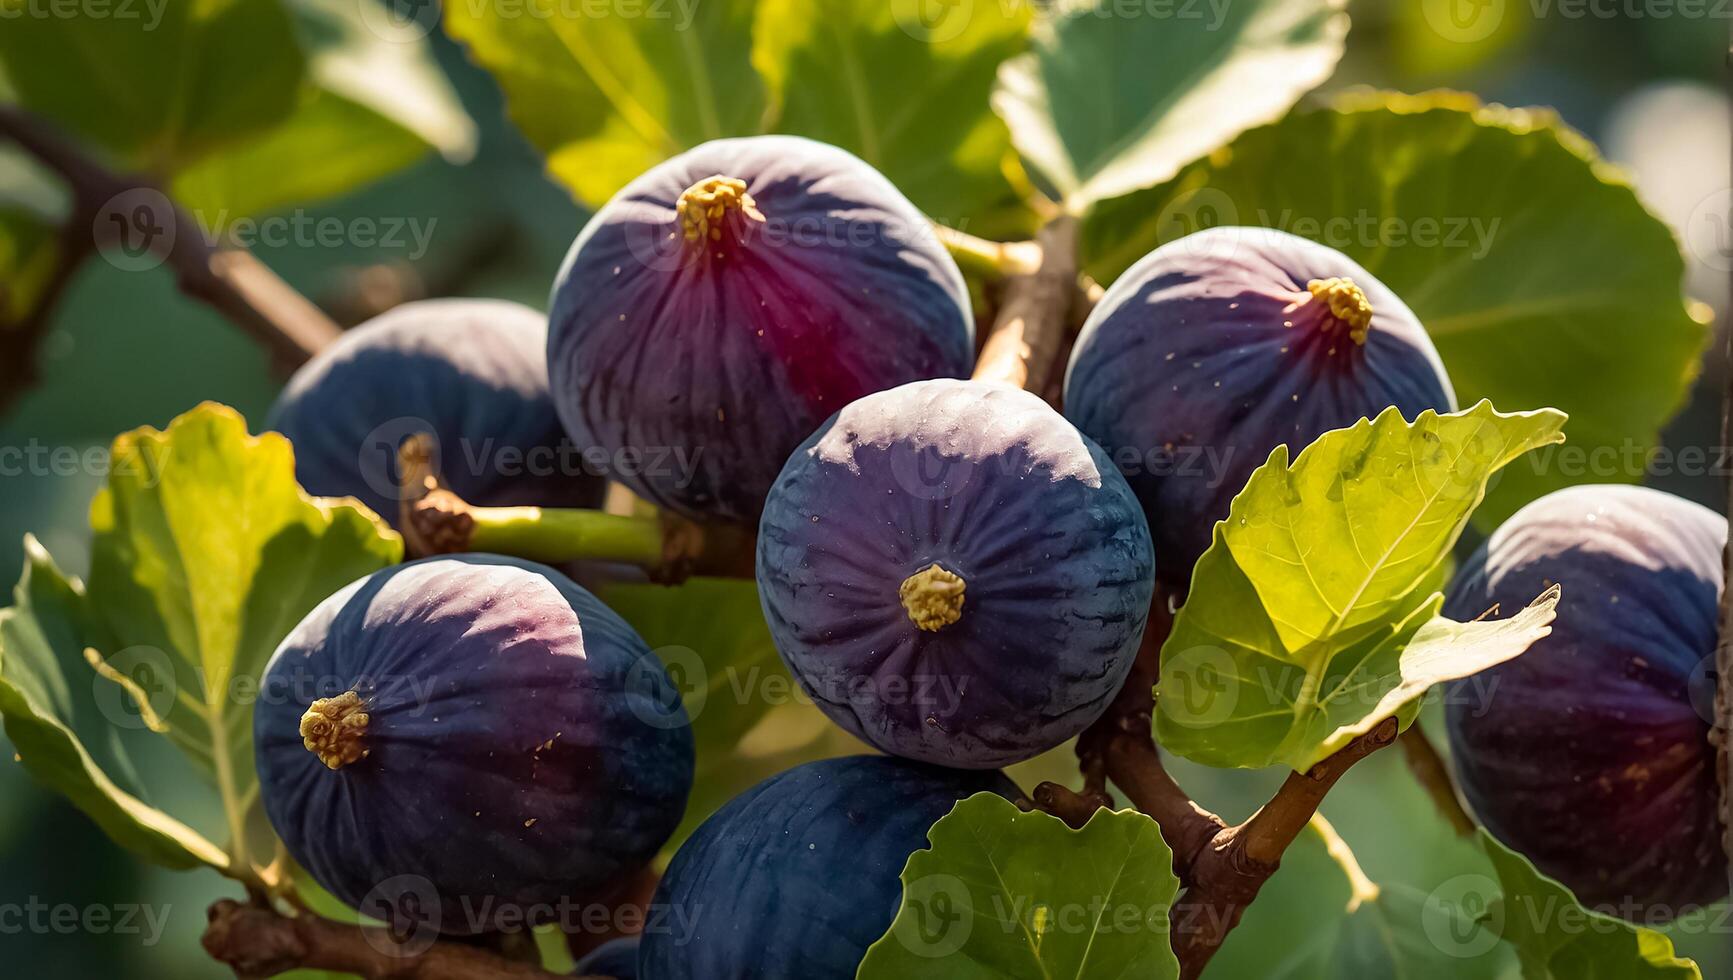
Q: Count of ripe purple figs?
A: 7